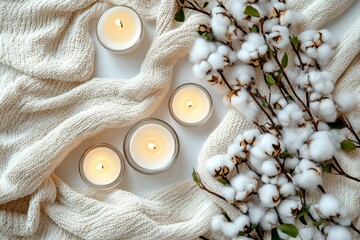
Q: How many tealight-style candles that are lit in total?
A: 4